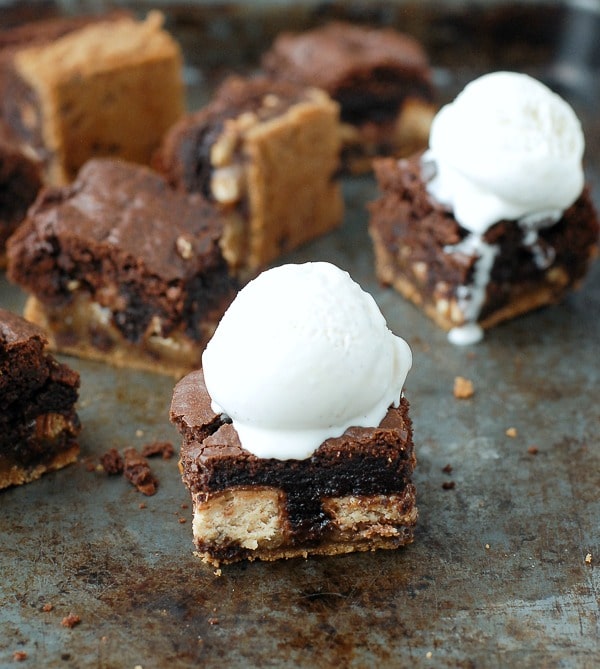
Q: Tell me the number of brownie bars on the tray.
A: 8